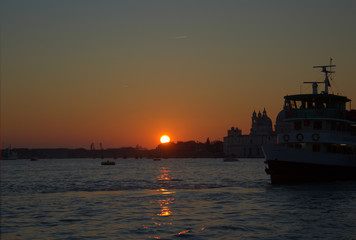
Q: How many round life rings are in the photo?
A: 3